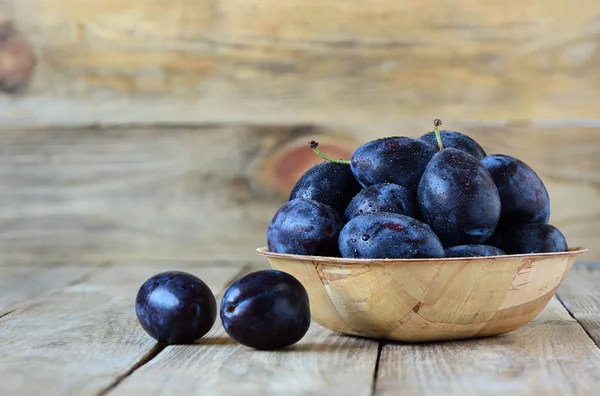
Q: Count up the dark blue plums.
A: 12